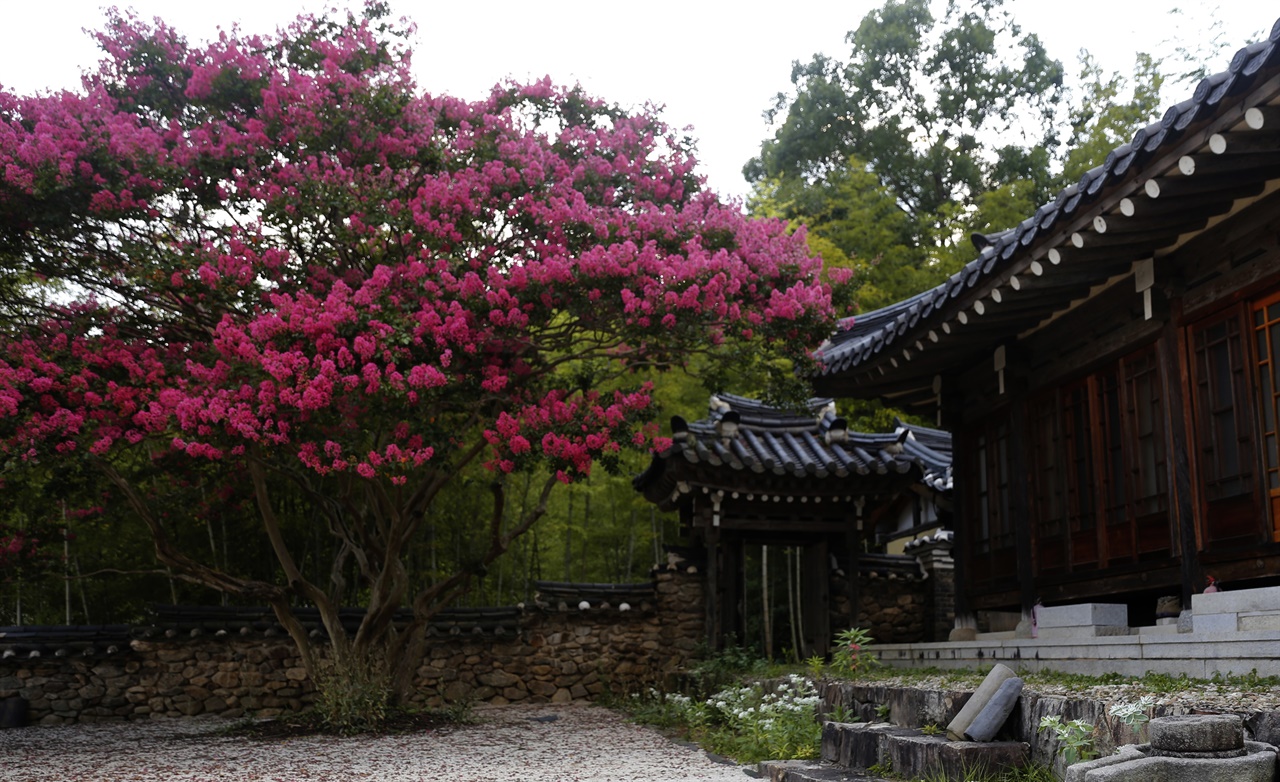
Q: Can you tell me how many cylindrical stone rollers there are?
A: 2